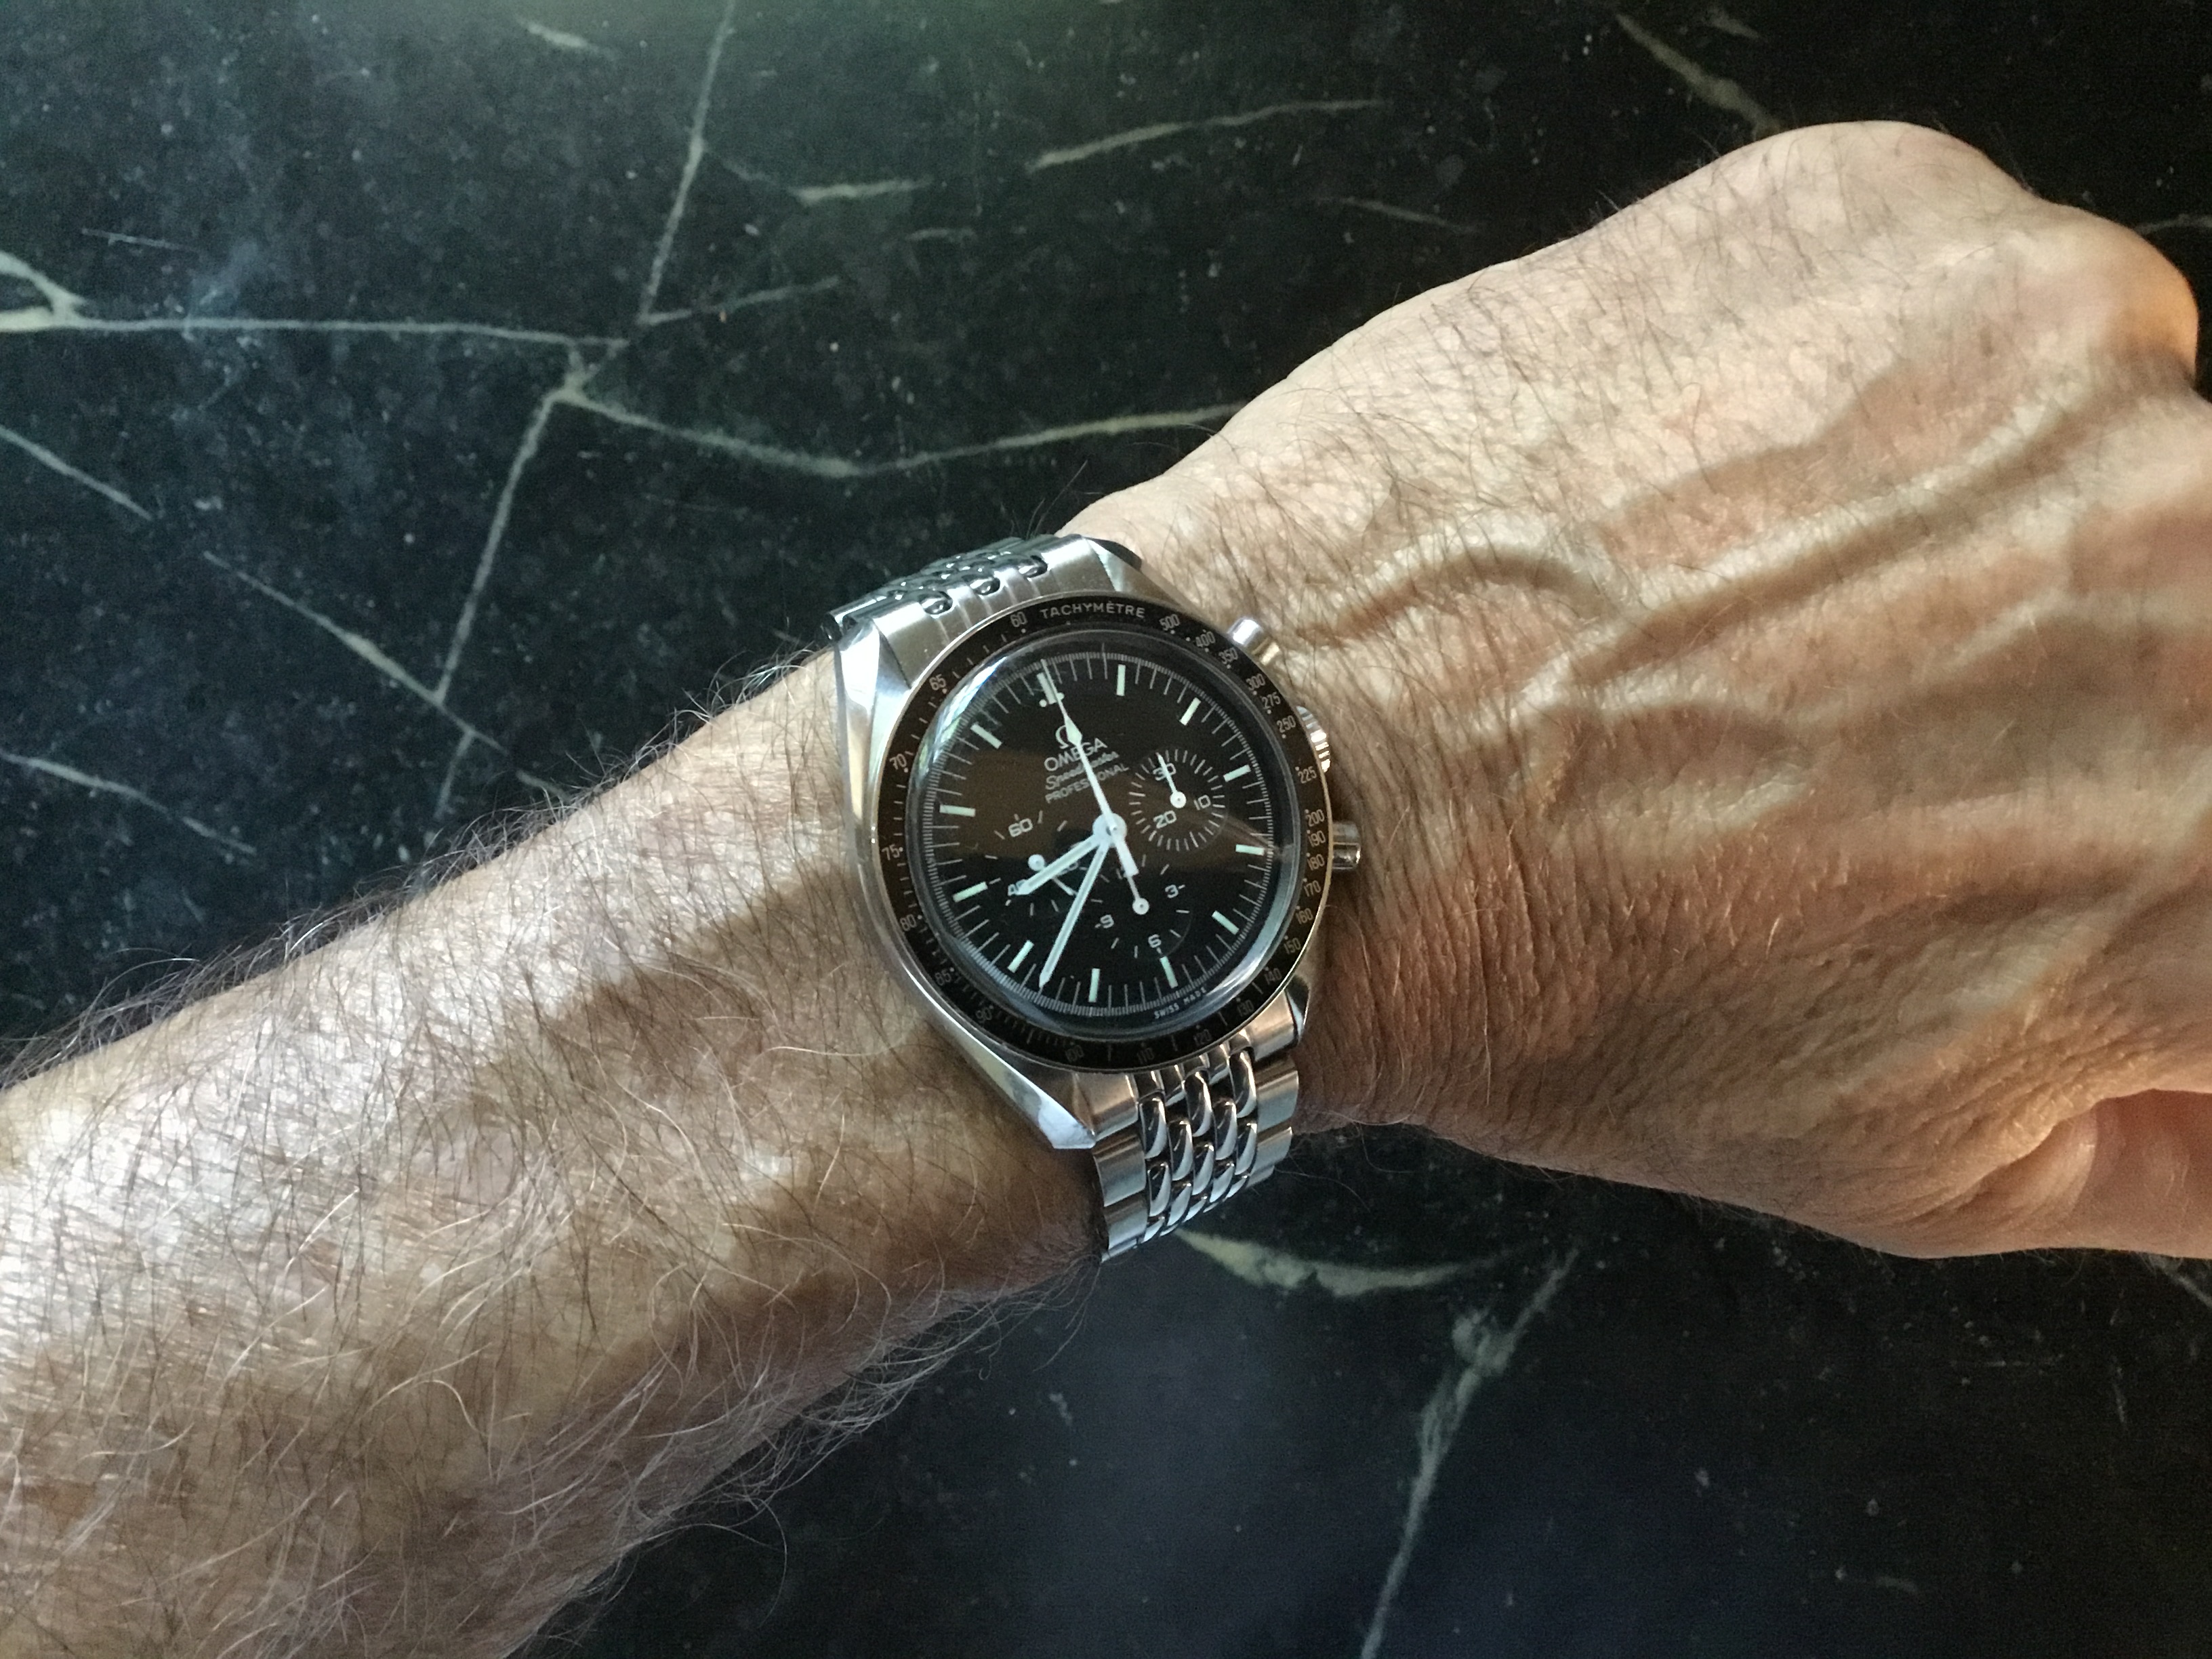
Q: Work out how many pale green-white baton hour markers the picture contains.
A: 12